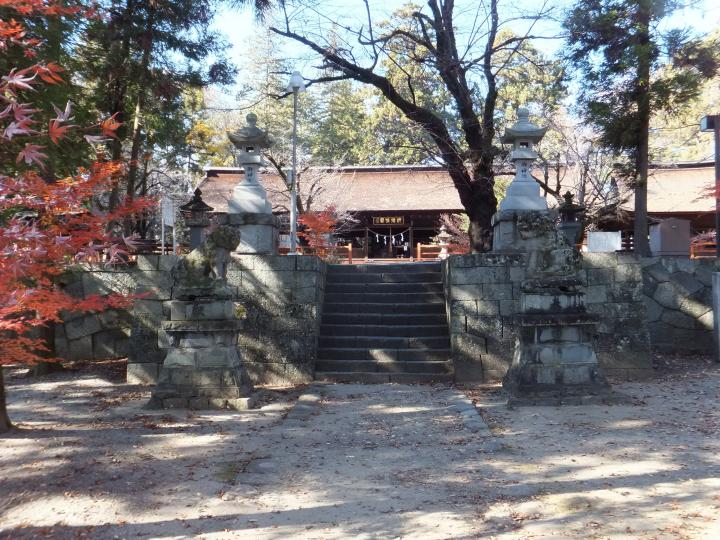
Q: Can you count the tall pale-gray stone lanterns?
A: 2